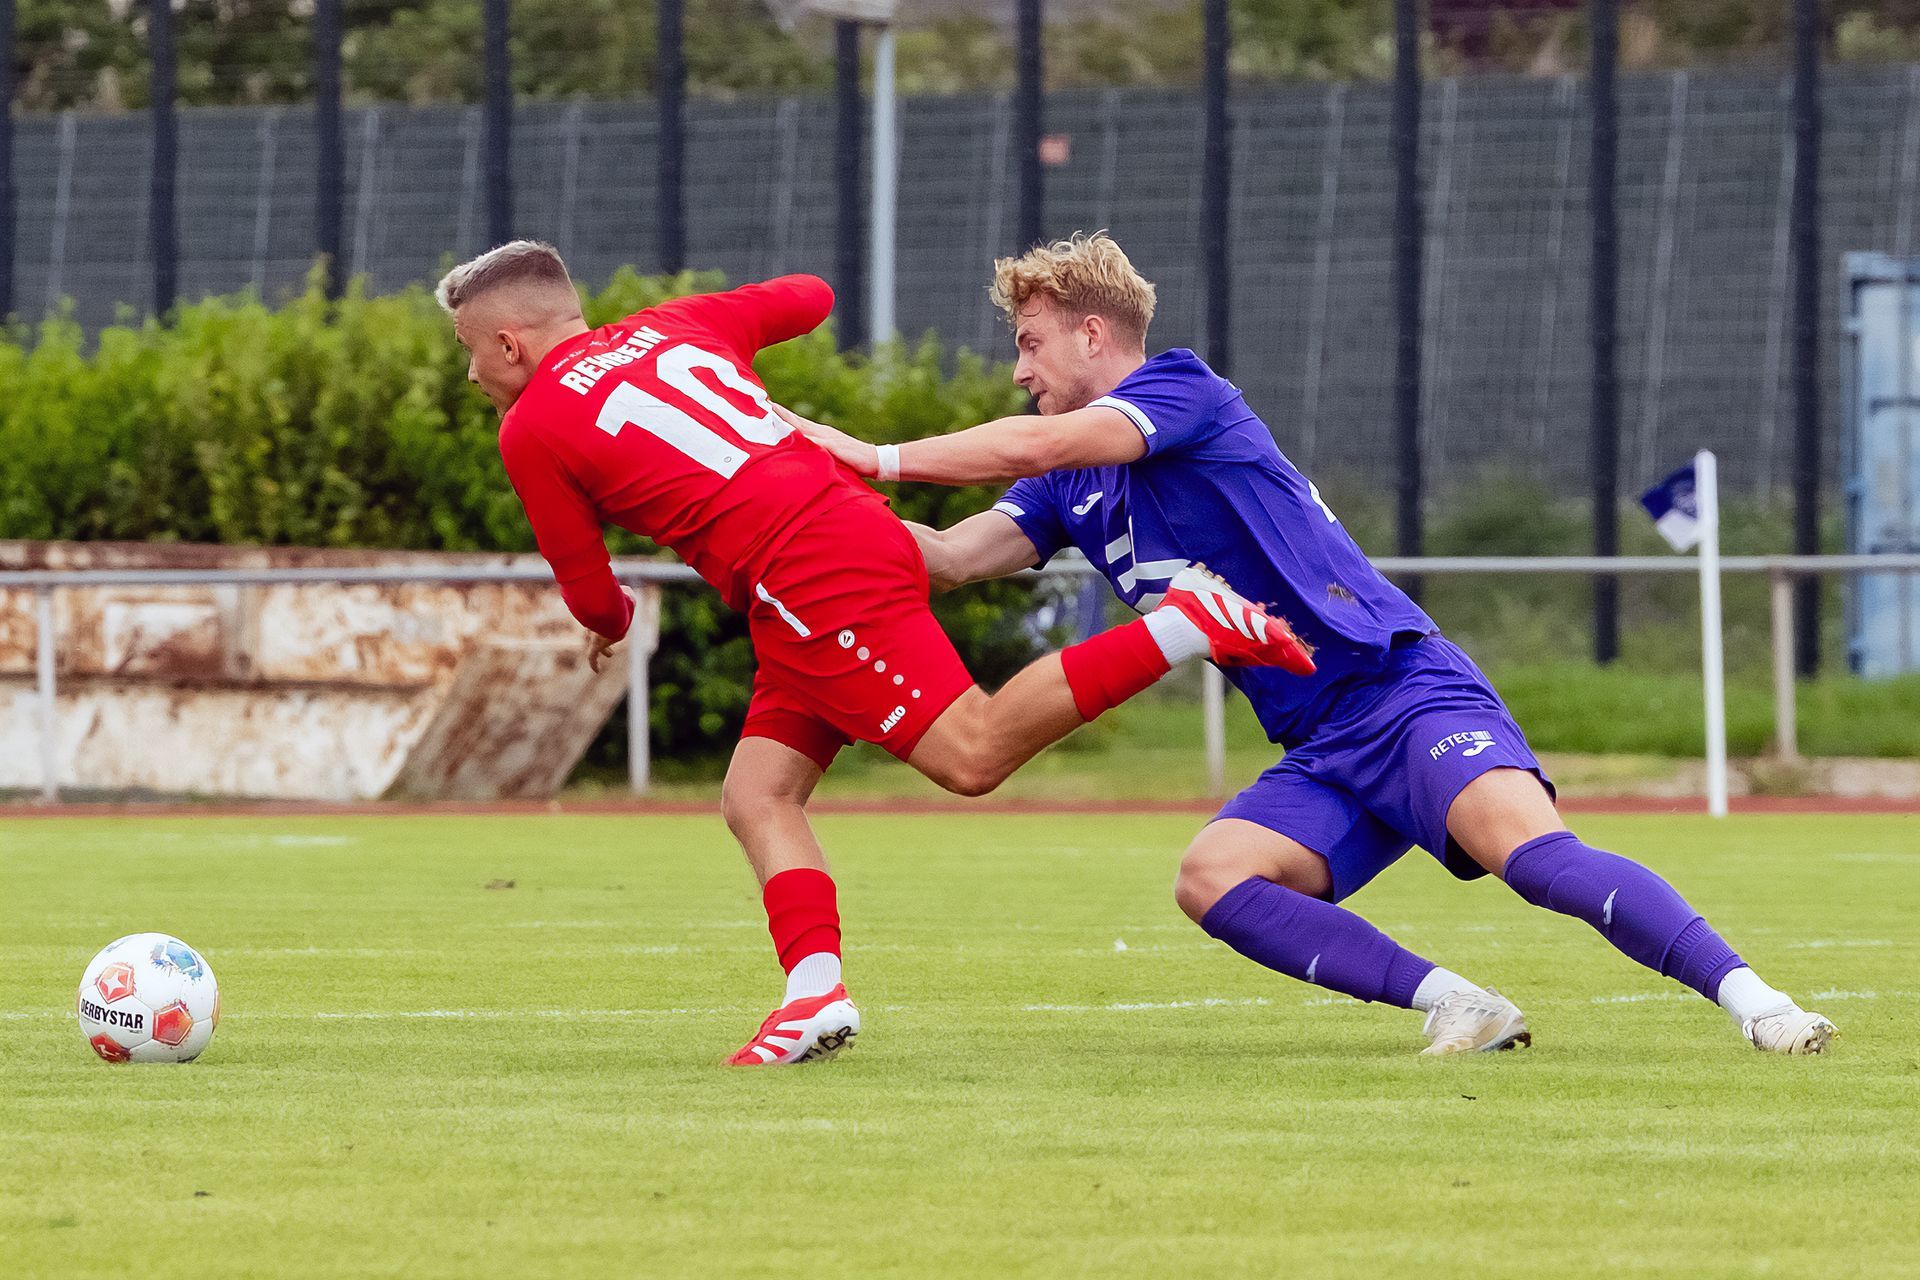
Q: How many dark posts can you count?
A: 11